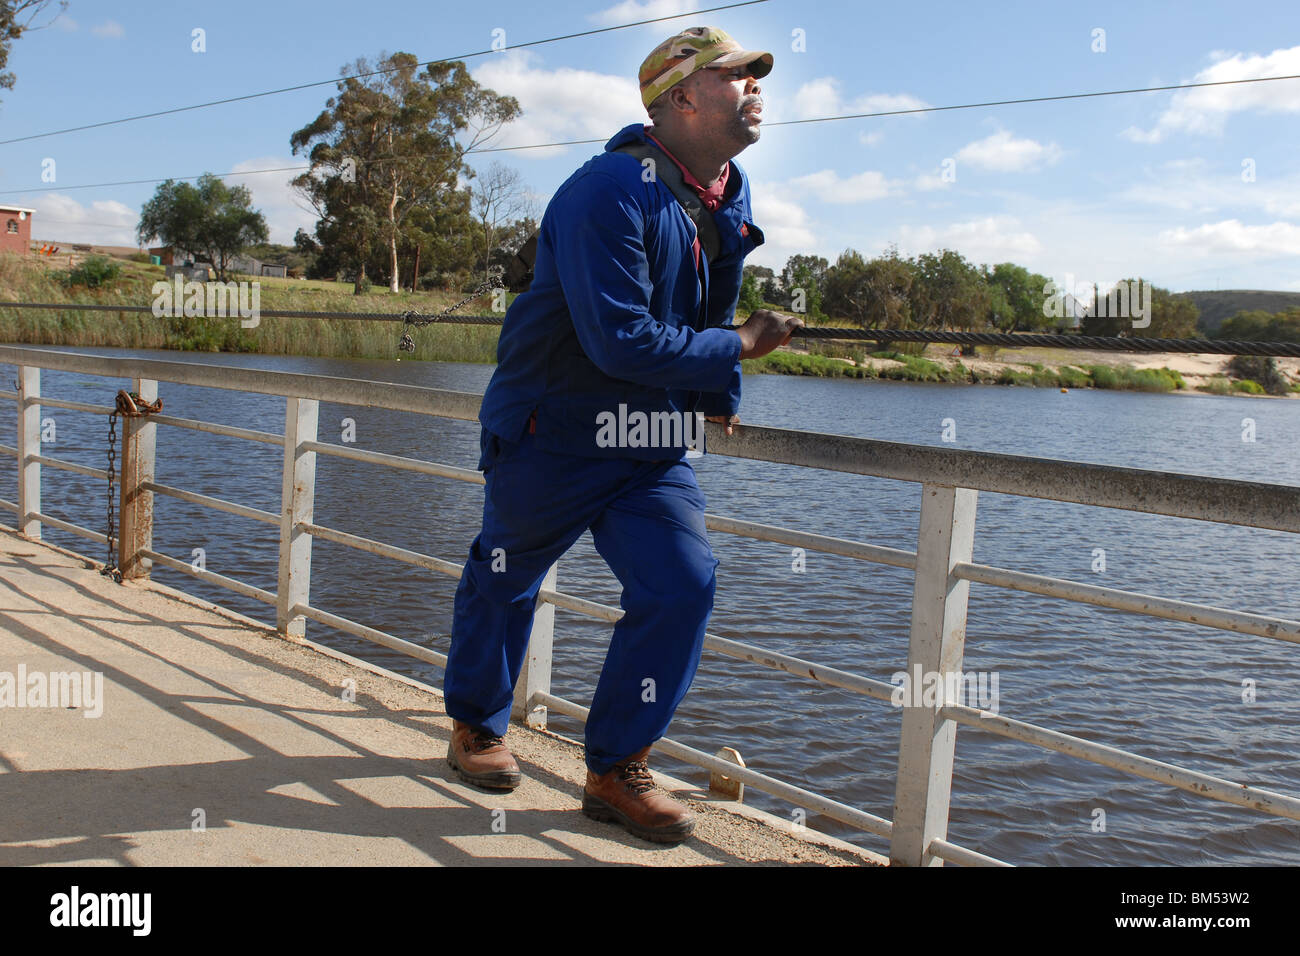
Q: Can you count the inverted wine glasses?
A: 0